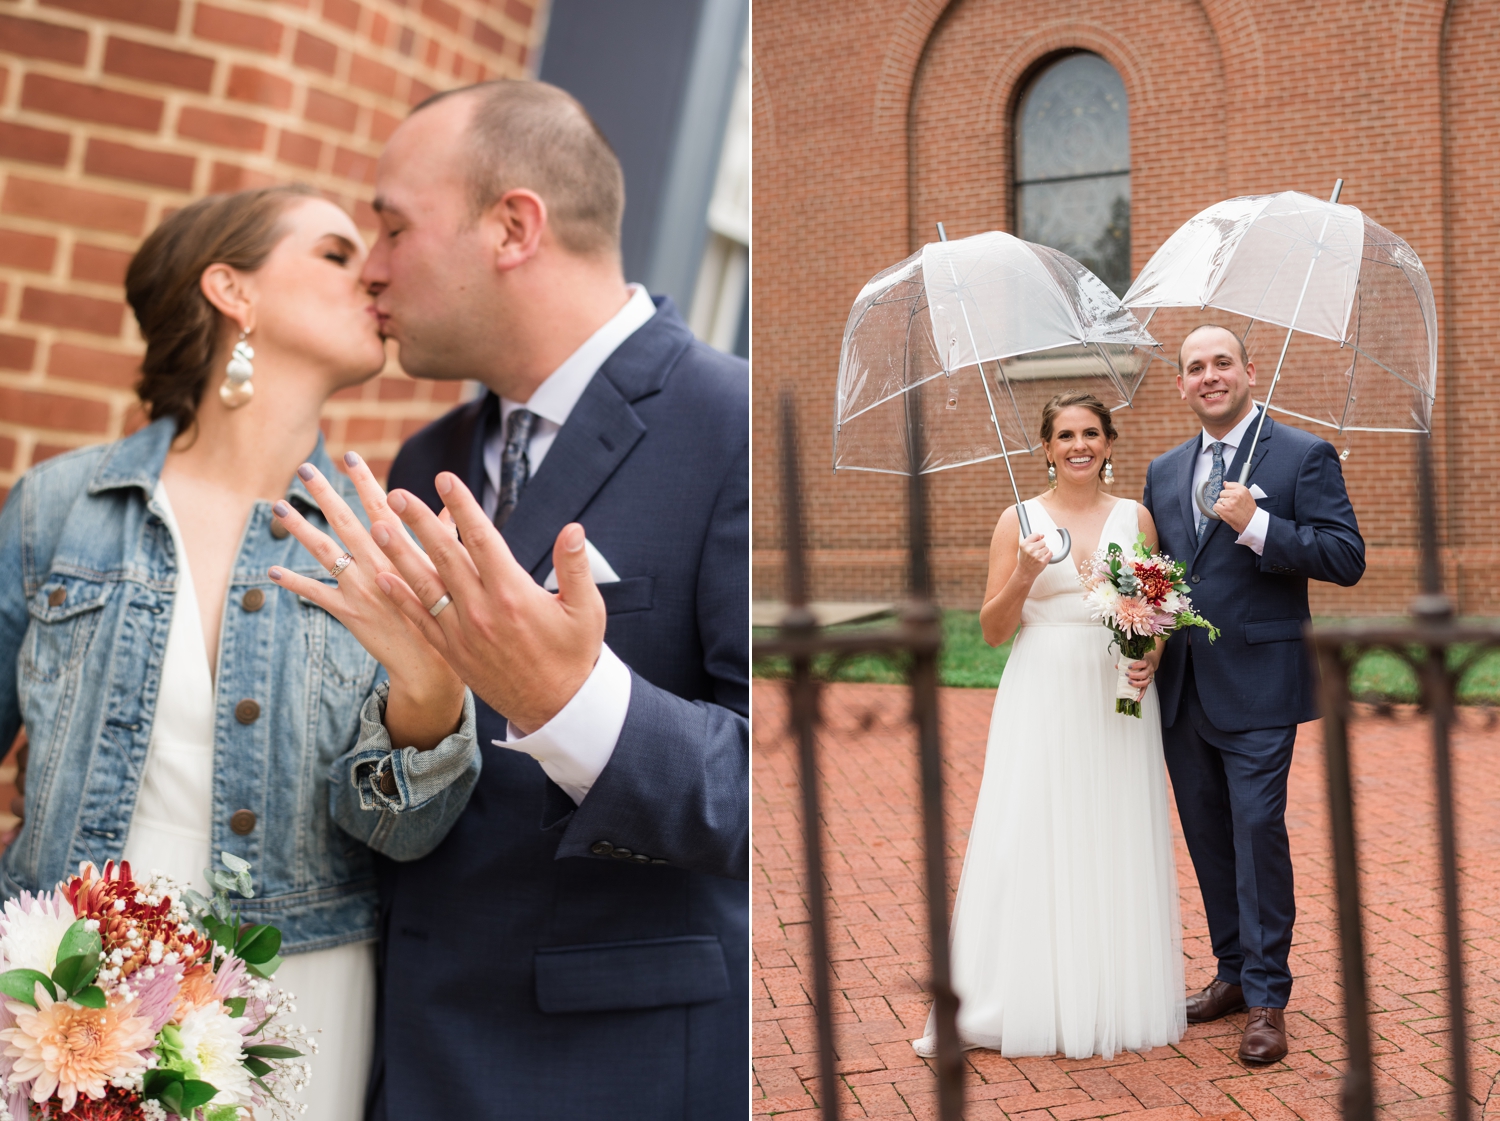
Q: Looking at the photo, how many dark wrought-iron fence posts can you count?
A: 4